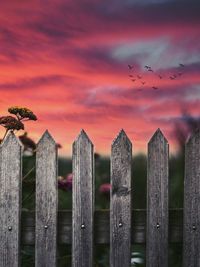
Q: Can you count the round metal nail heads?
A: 6